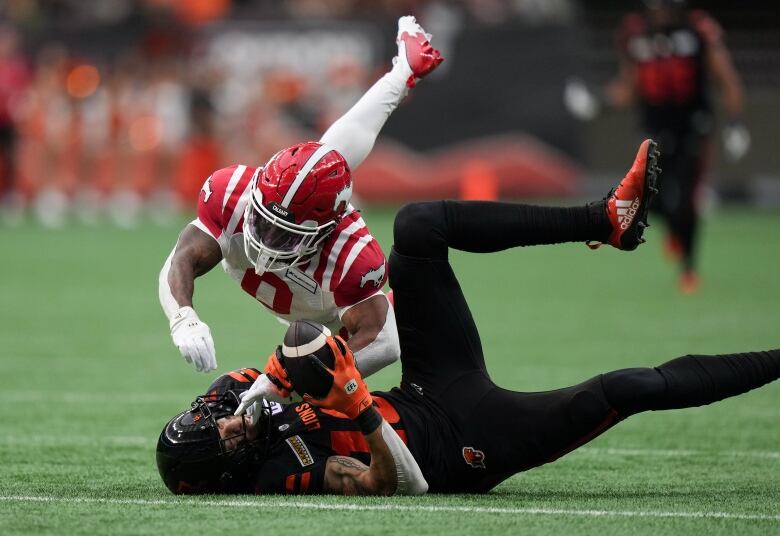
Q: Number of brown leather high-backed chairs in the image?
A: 0